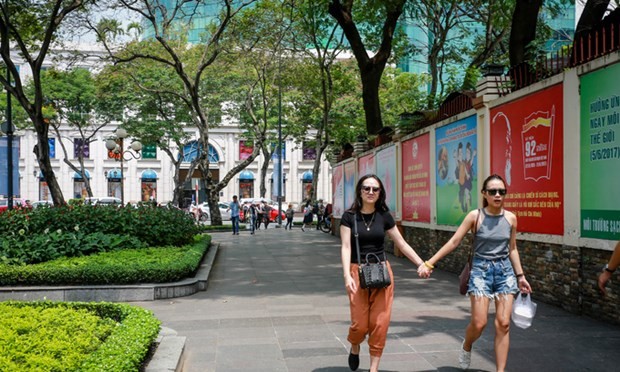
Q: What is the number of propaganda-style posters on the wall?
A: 8